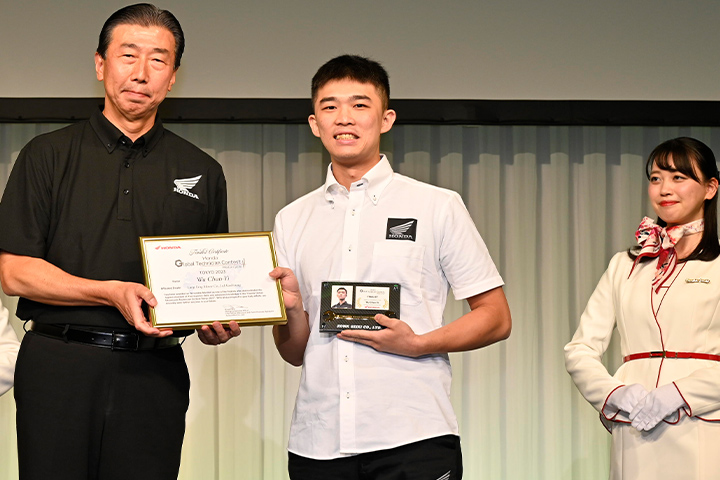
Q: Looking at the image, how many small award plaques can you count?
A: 1